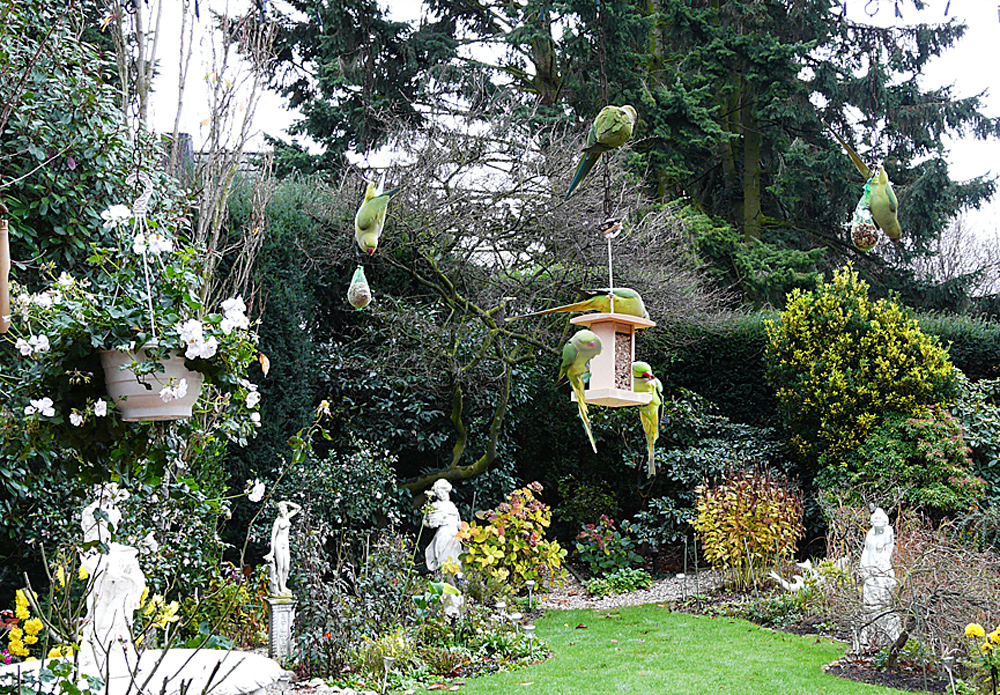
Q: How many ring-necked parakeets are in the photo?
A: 6